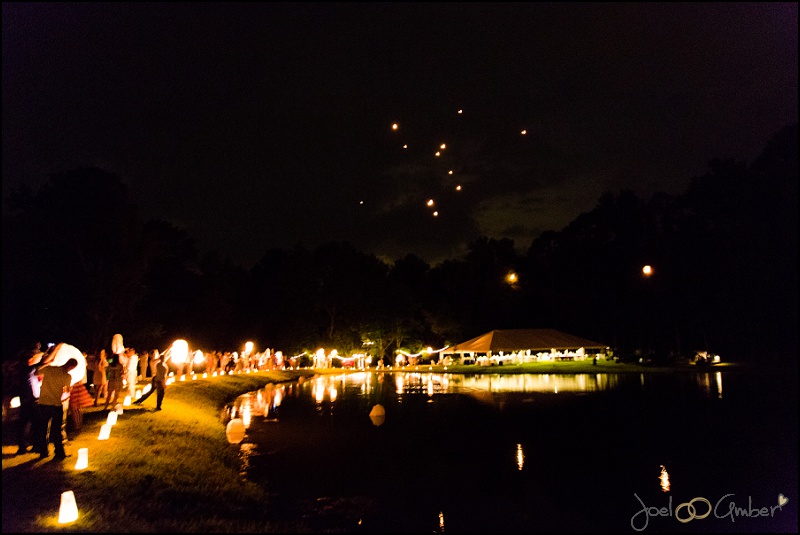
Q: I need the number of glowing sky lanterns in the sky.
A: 13